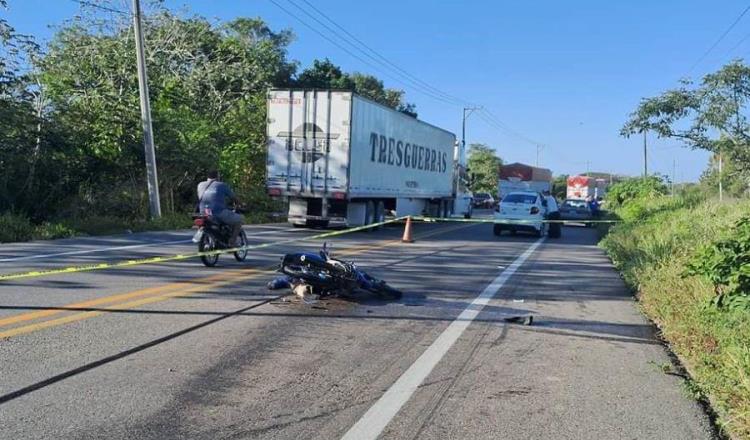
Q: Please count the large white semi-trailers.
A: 1